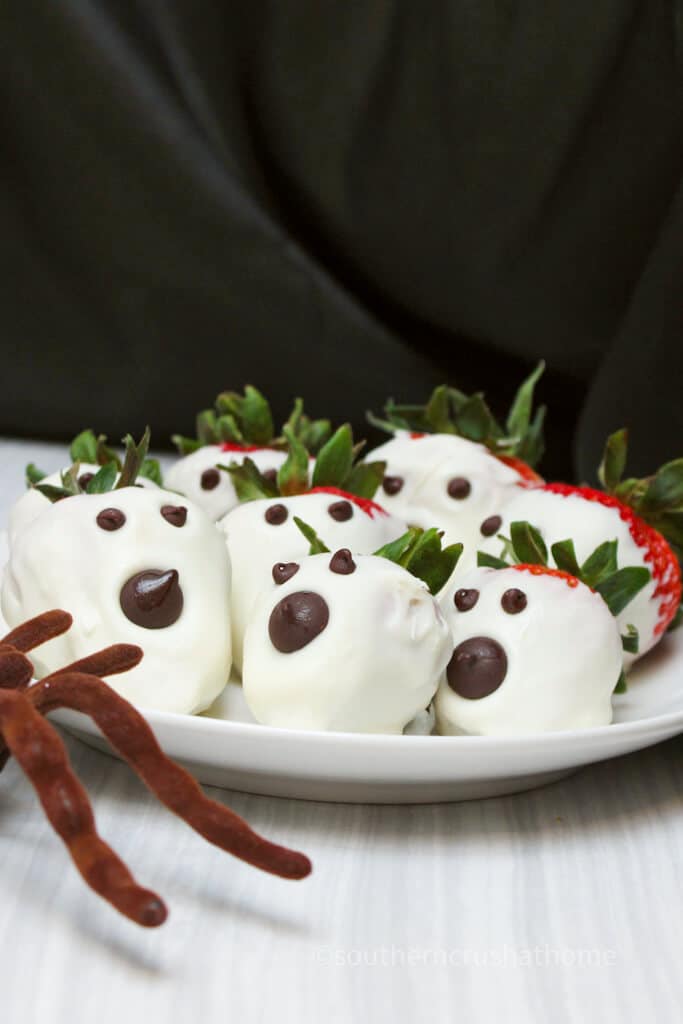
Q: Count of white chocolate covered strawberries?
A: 8